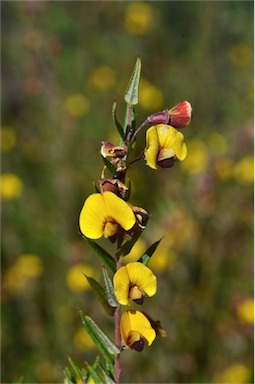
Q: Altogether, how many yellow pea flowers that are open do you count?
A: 4